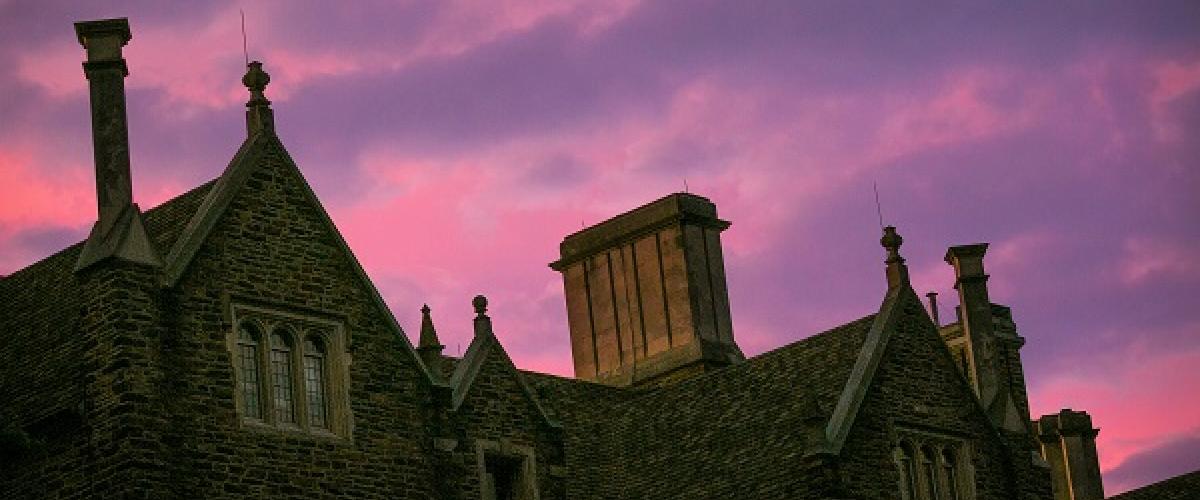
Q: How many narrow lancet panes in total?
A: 6